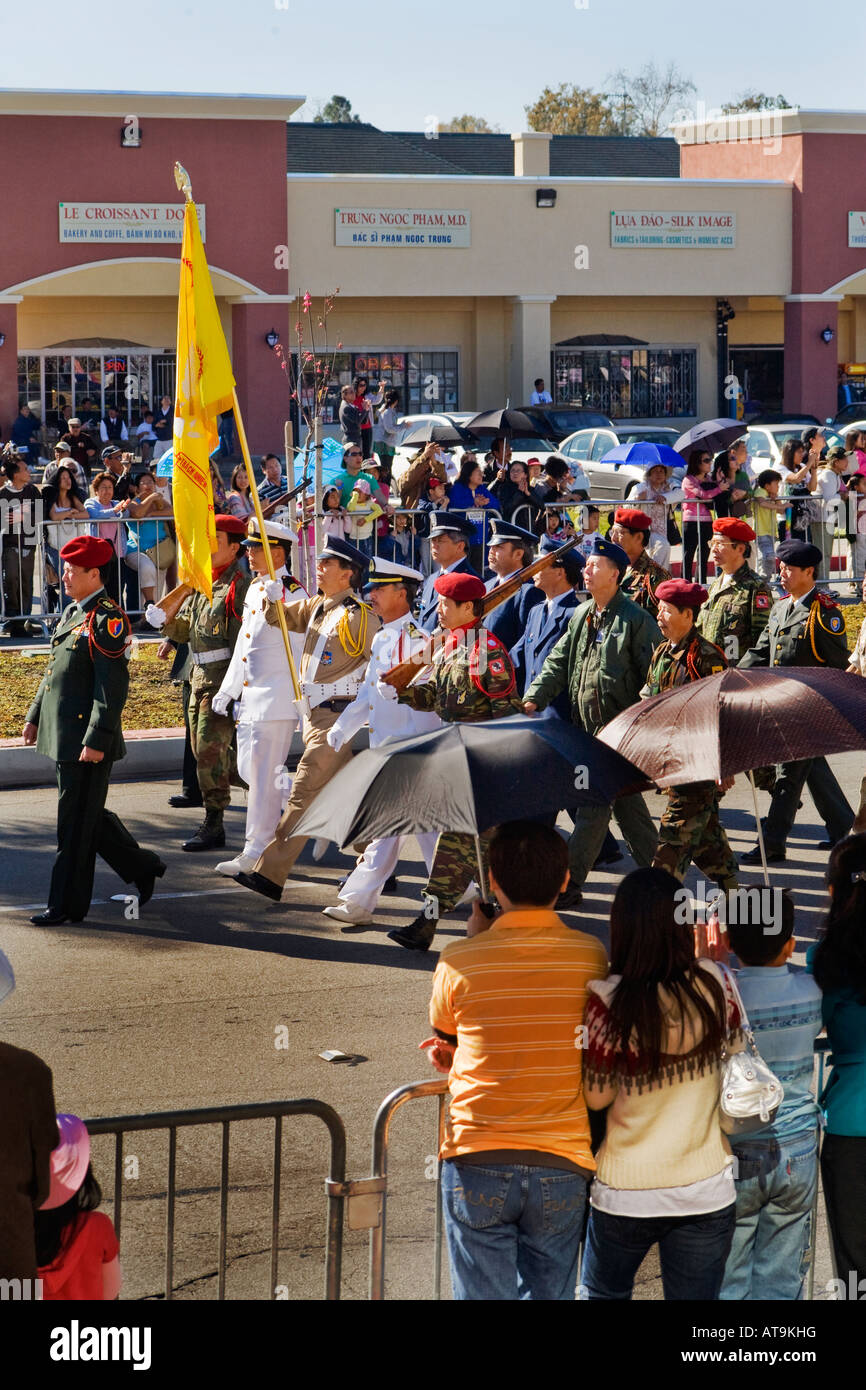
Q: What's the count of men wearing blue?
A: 3